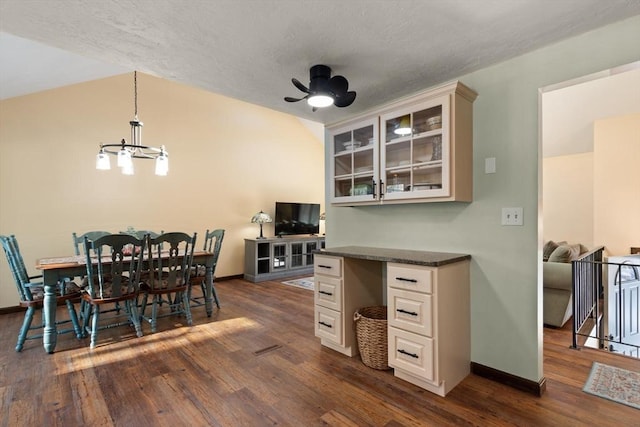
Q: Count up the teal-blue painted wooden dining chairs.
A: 6